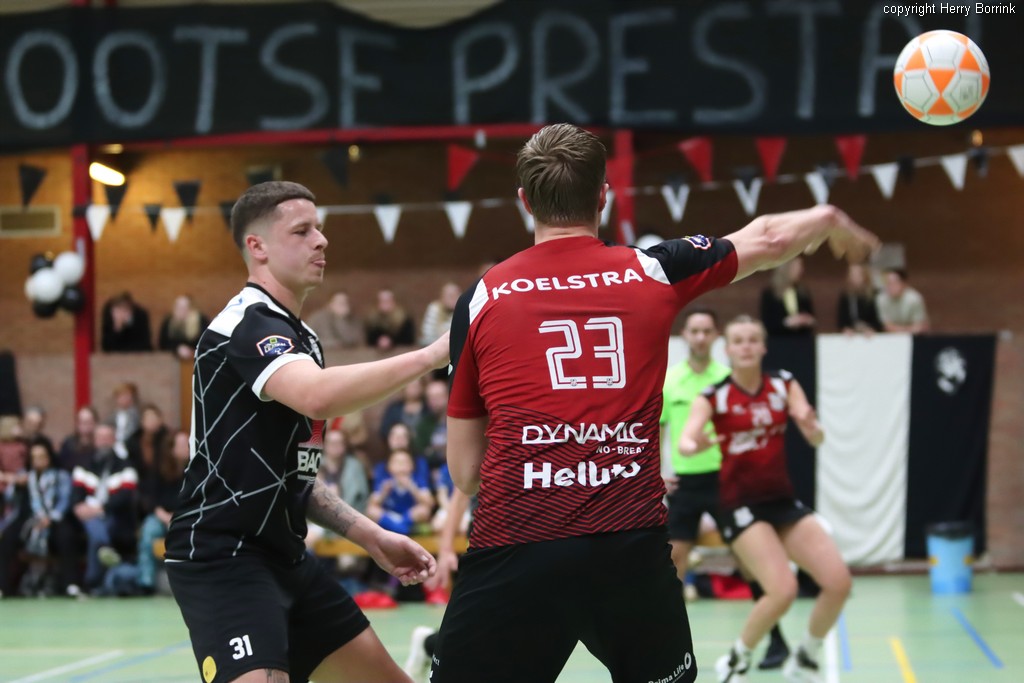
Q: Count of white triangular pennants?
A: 13